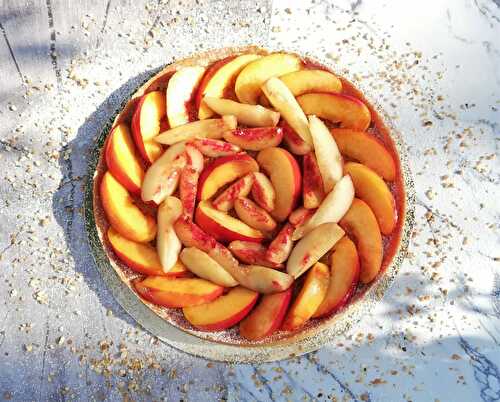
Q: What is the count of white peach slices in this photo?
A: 10